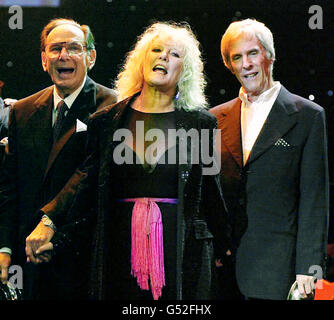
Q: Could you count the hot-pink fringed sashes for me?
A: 1